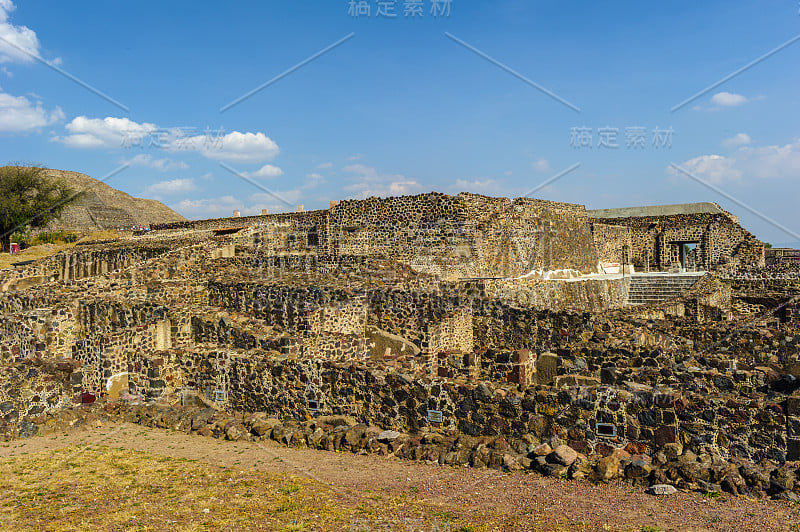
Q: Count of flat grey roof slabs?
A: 1